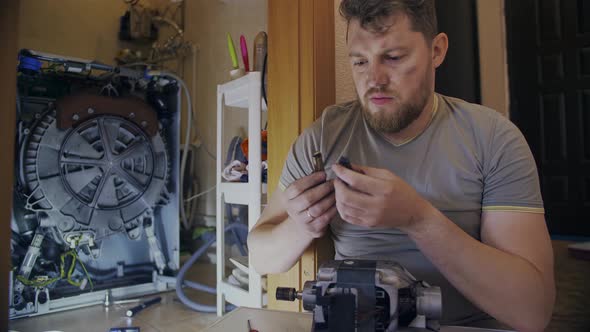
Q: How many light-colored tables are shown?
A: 1